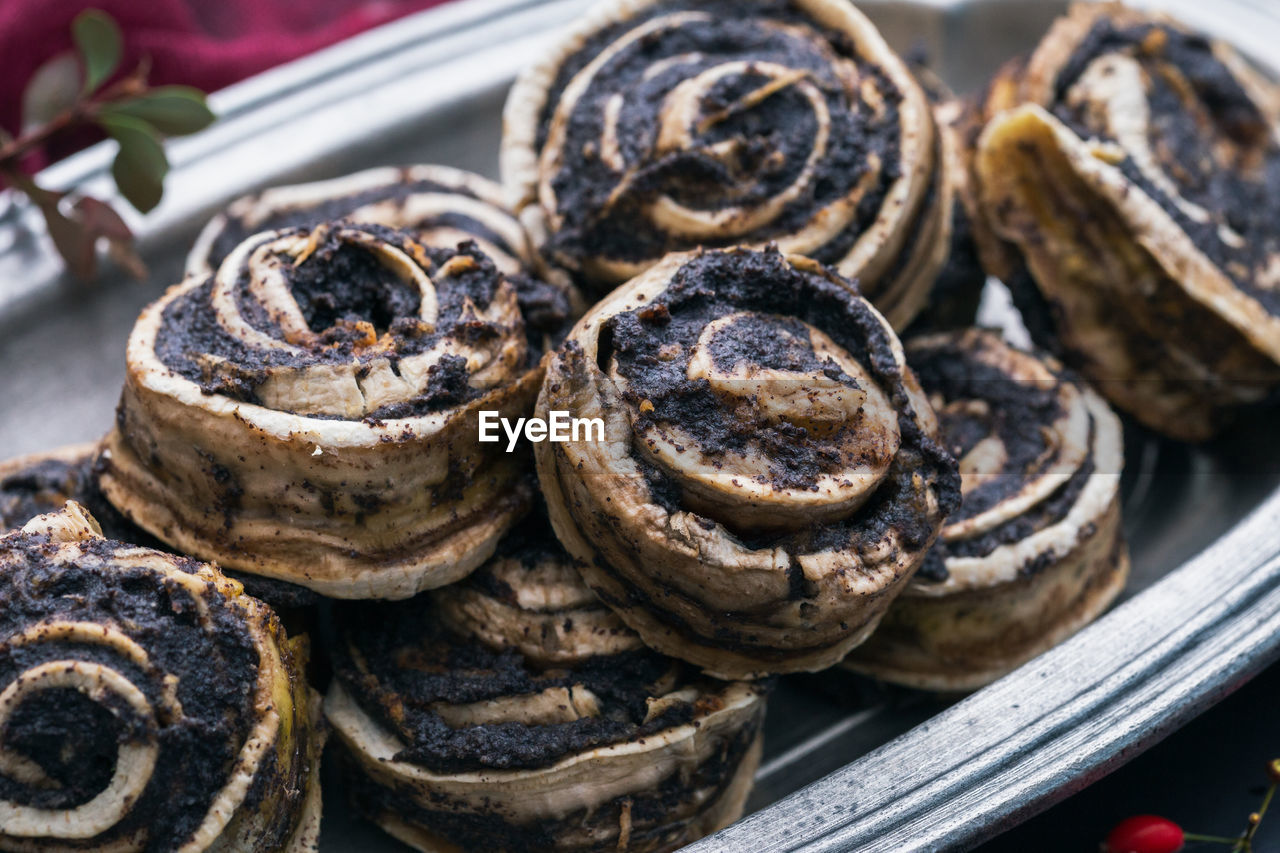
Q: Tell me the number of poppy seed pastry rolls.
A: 9